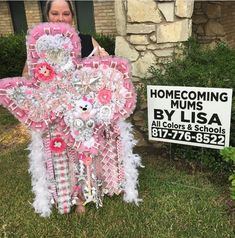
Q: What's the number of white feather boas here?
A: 2